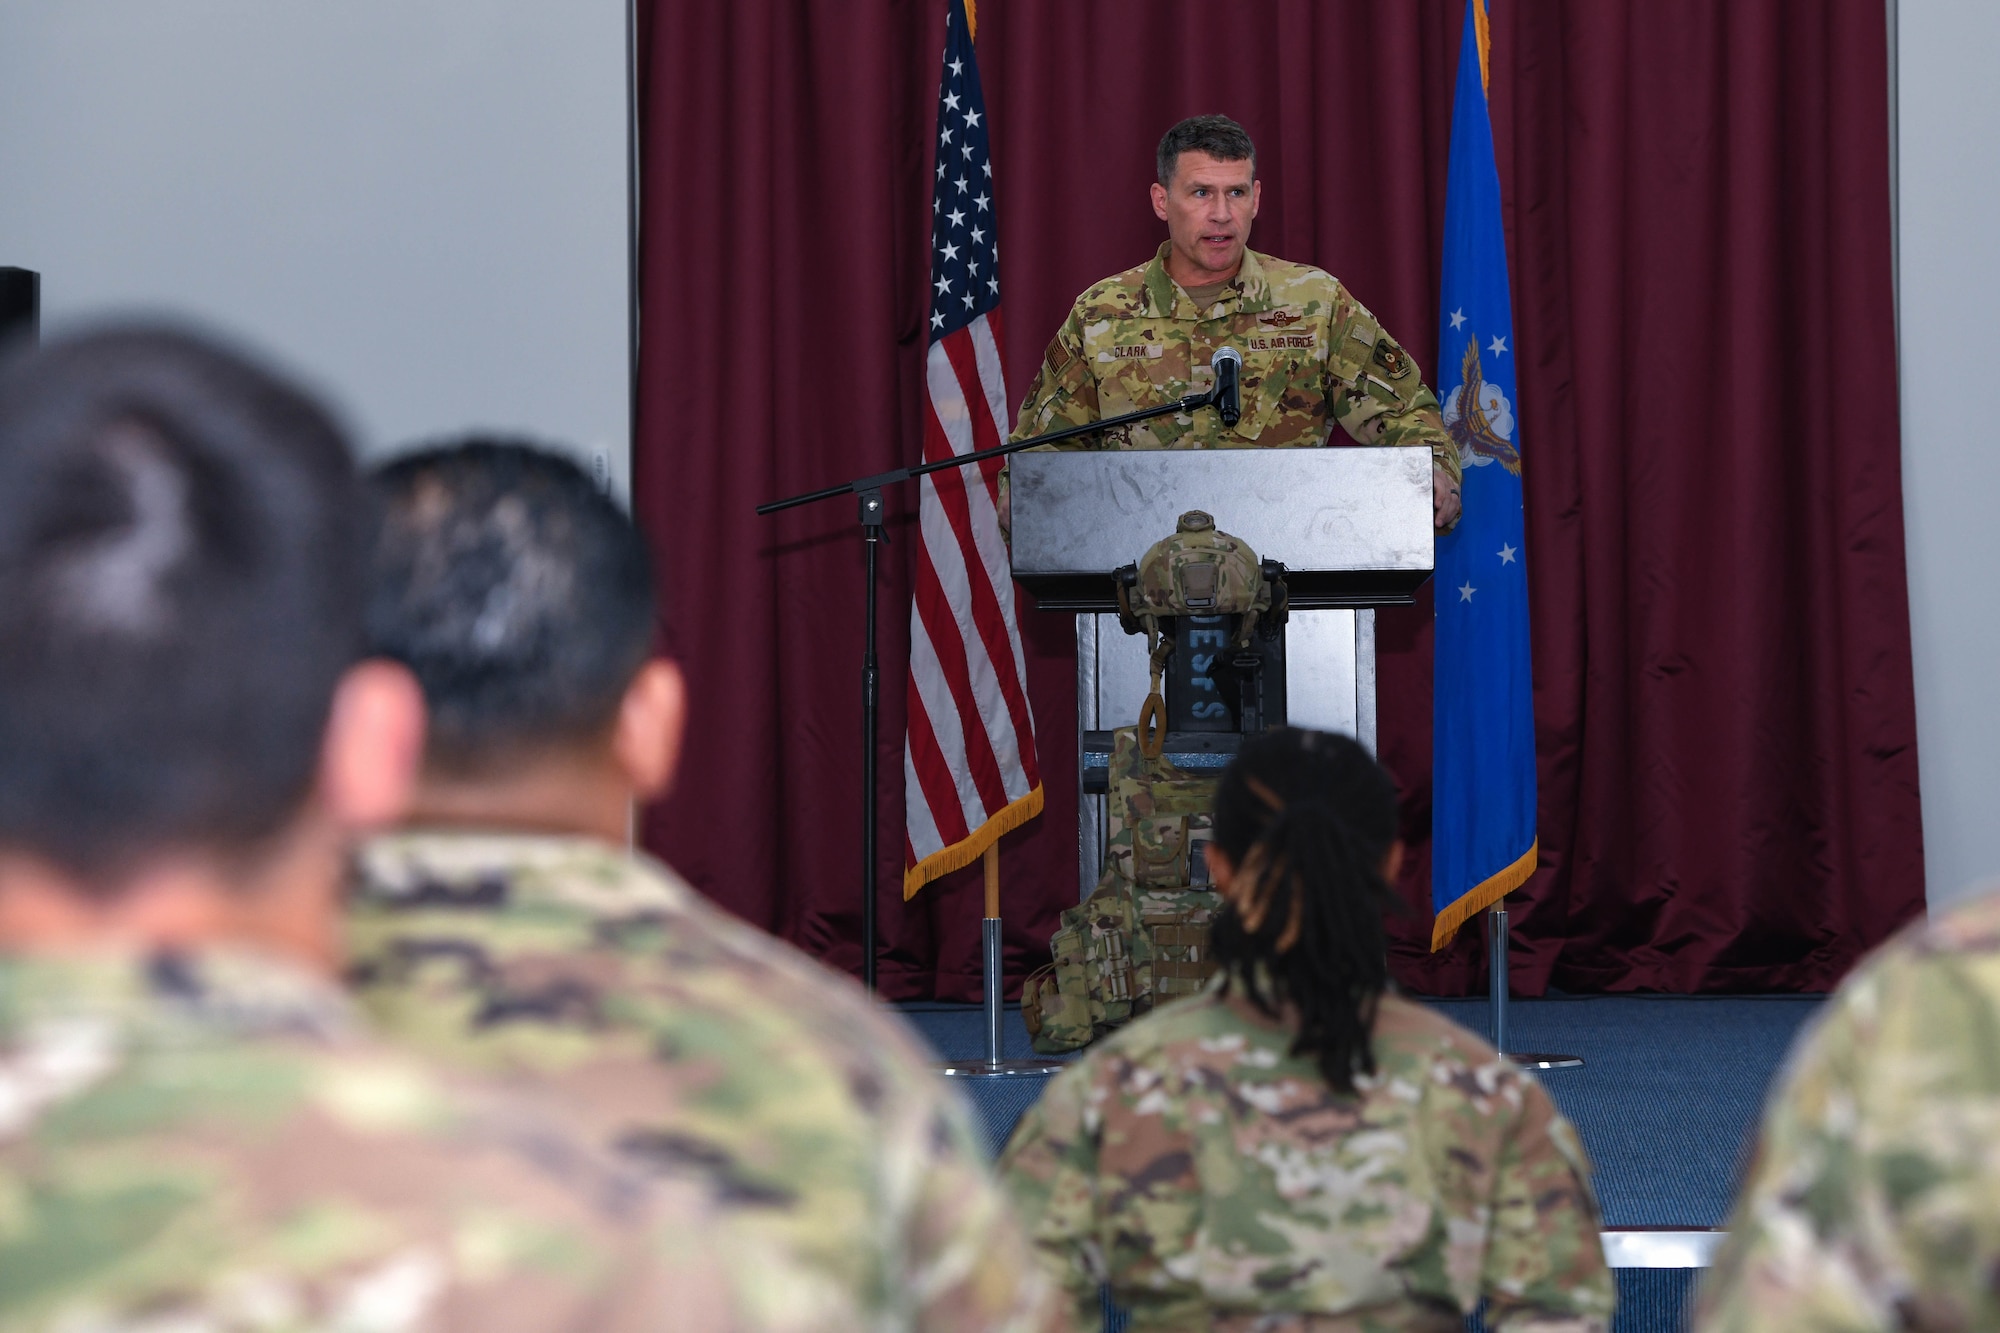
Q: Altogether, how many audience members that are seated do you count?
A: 4